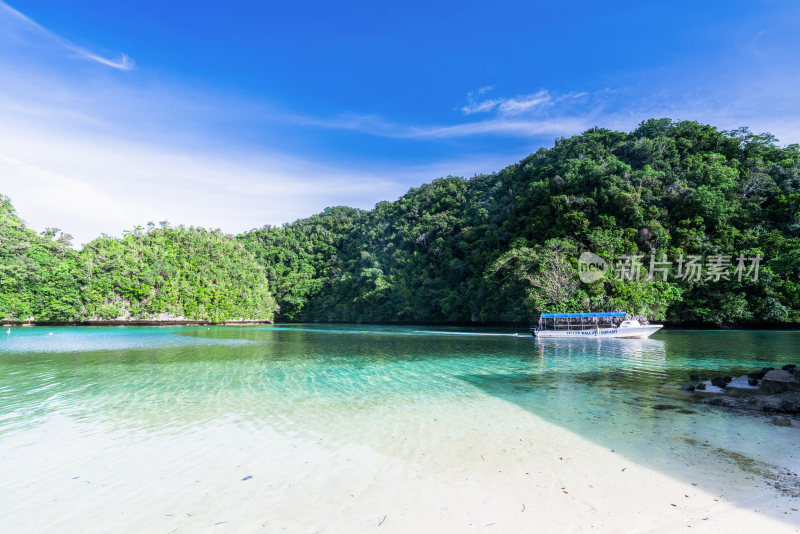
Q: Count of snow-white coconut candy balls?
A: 0